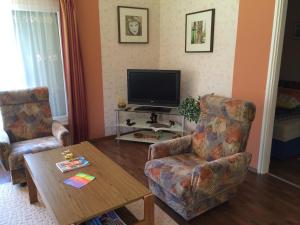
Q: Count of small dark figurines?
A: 3